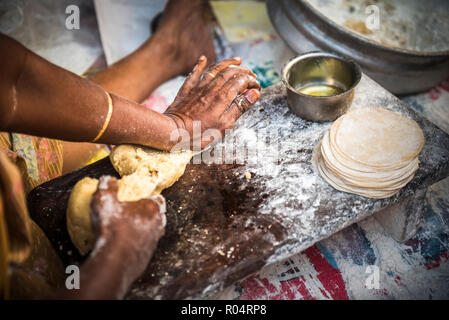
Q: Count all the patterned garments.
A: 1